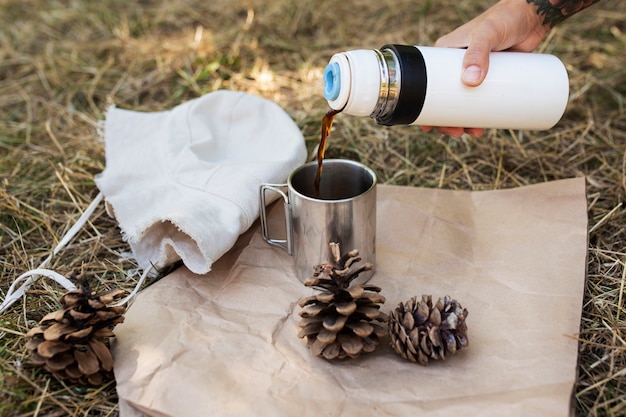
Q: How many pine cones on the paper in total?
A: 2